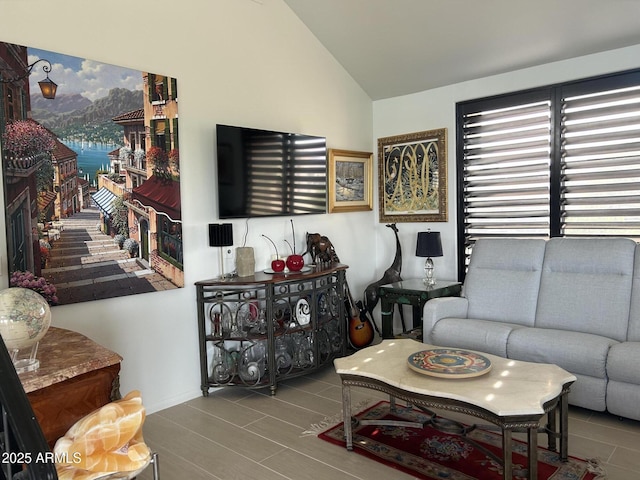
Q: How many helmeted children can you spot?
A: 0